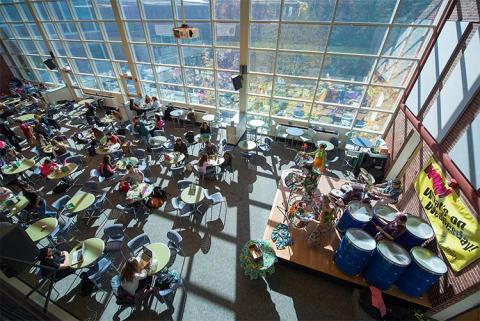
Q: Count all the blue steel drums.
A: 6